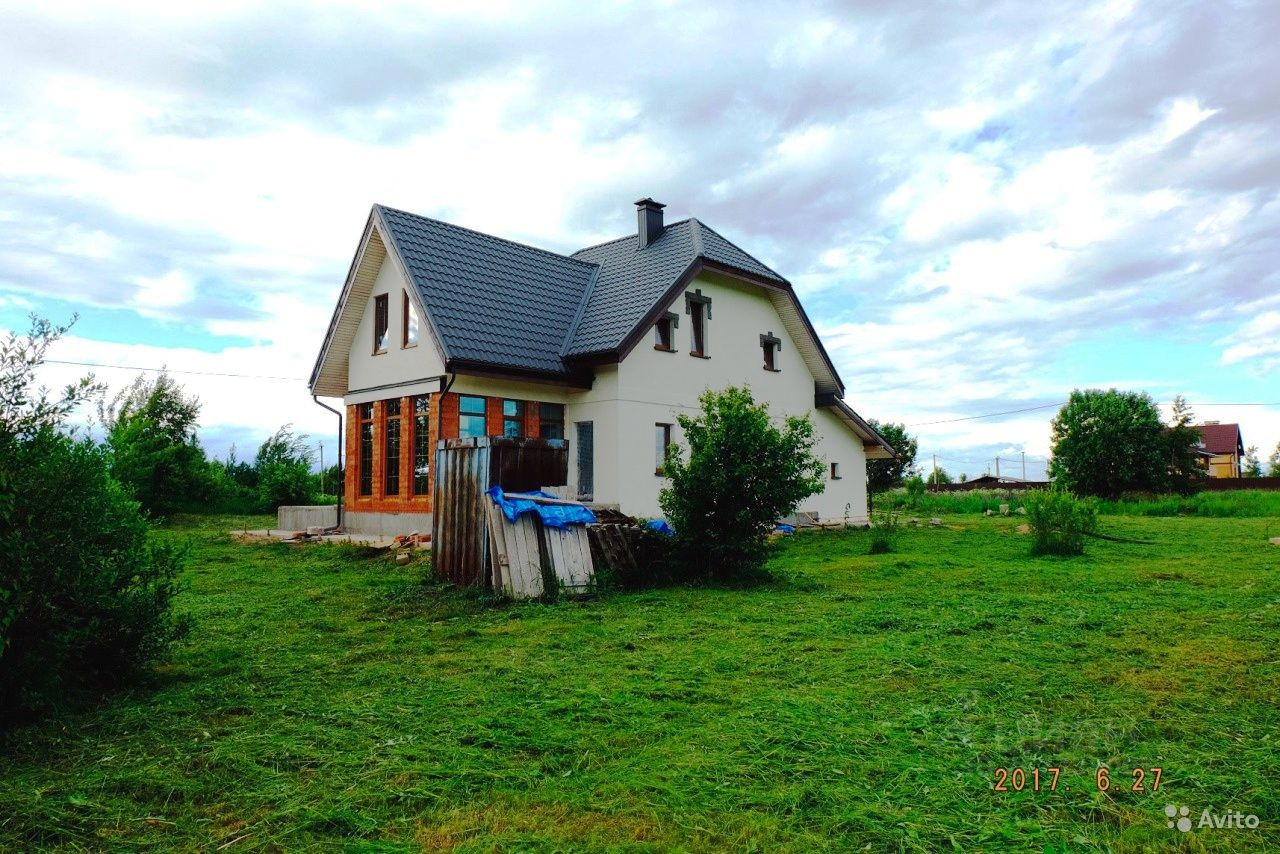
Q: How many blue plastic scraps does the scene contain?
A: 3